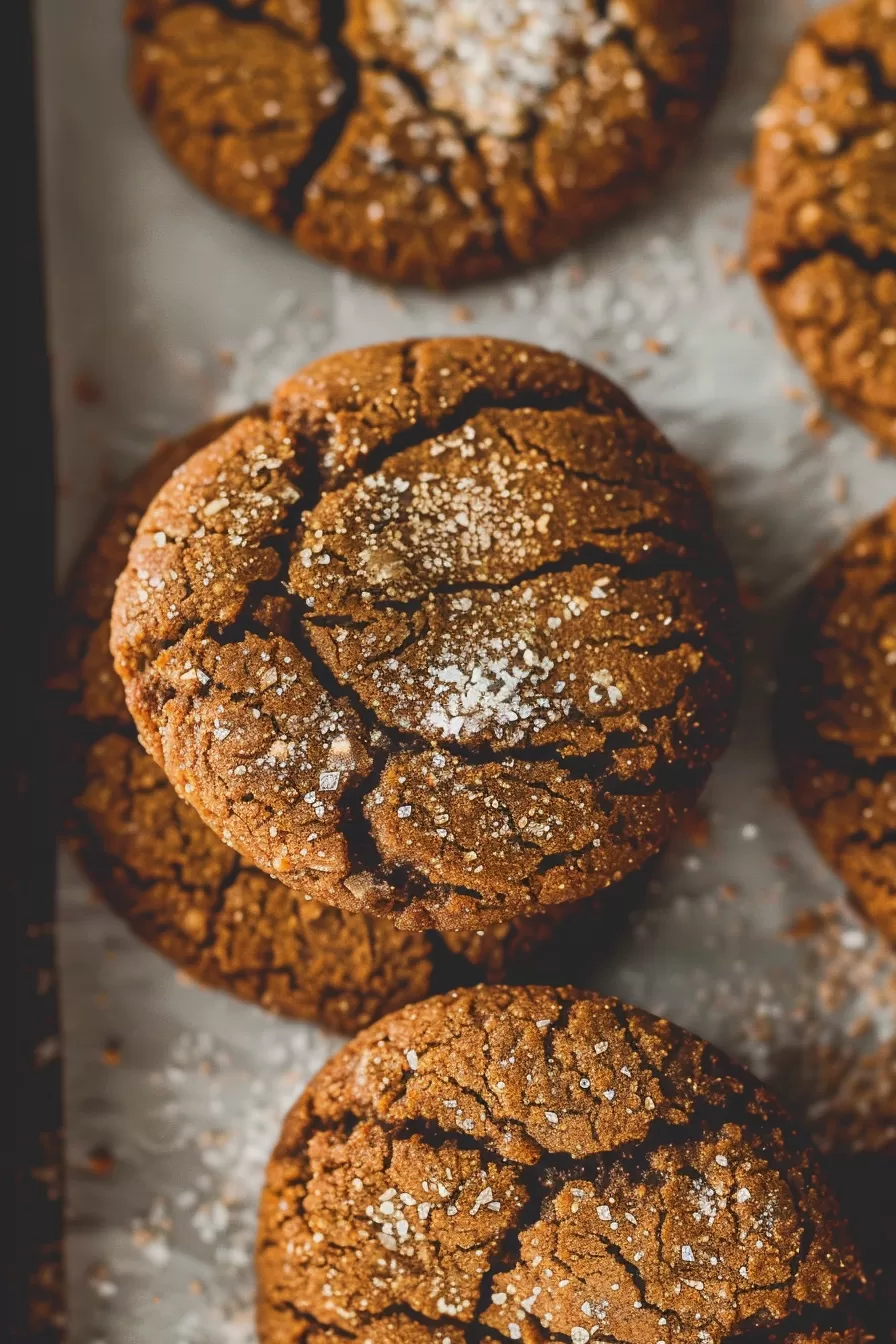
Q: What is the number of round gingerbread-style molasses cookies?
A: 6